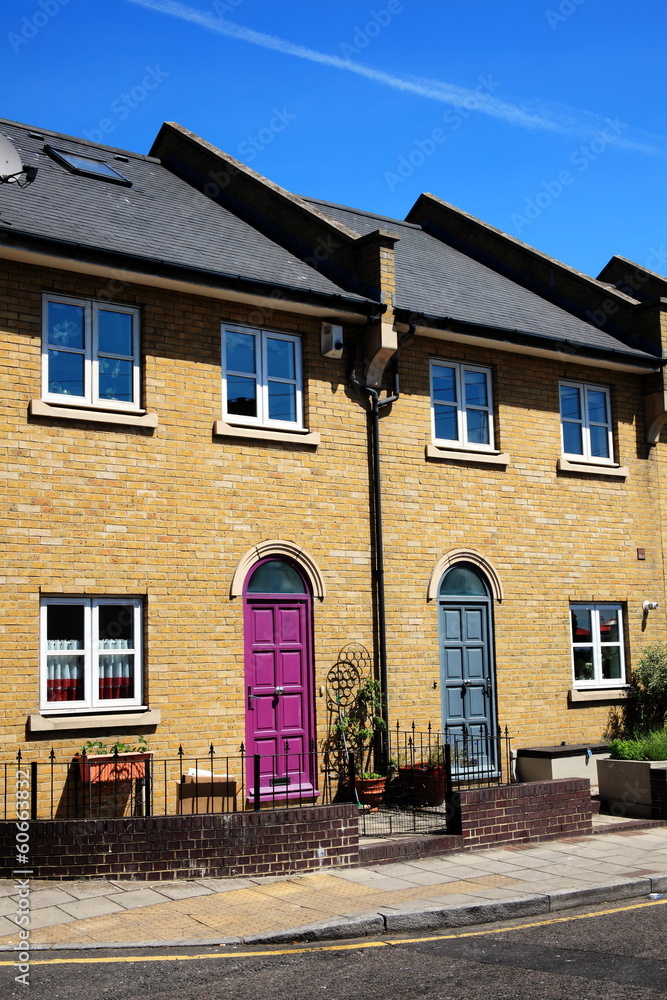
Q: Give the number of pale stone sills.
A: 6